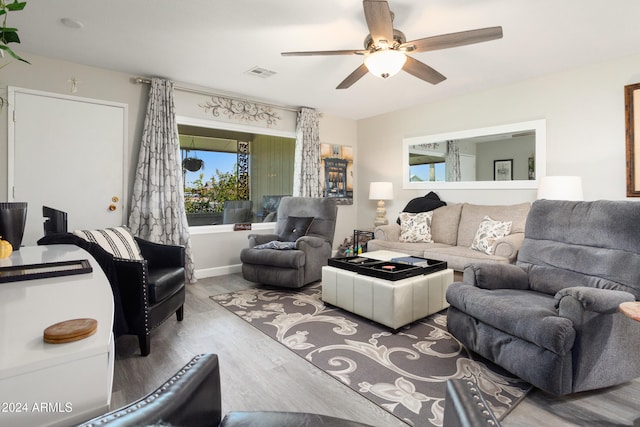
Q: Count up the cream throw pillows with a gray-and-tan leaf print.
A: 2